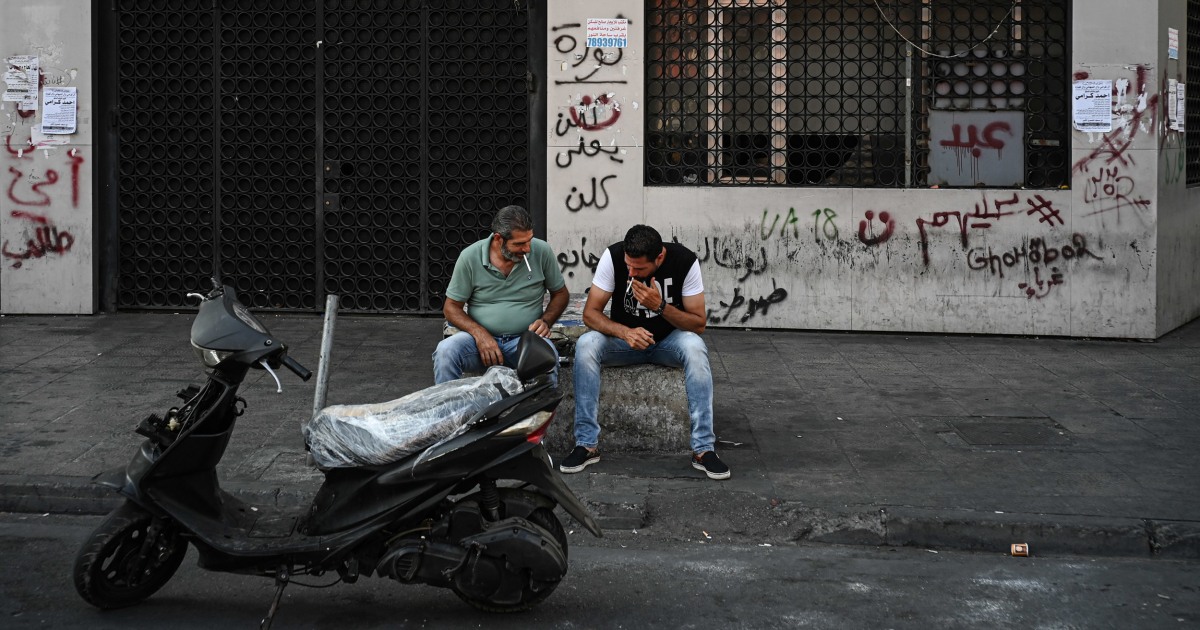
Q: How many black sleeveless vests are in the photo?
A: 1